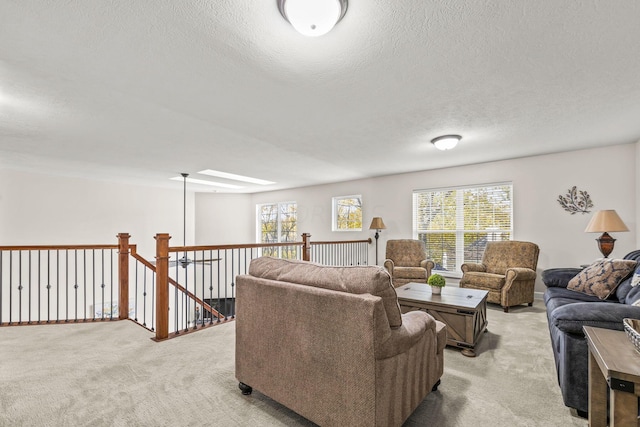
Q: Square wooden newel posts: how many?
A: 3